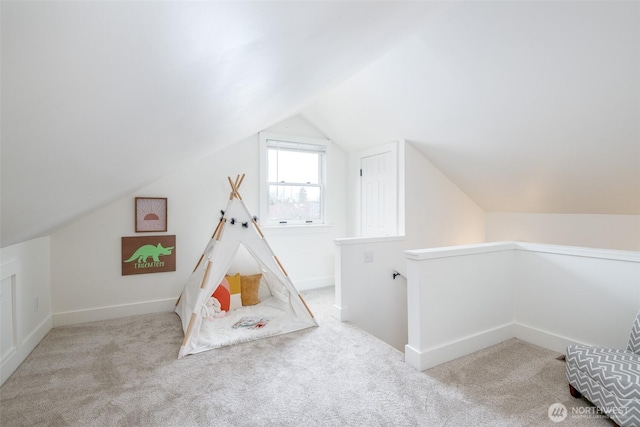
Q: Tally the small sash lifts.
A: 2